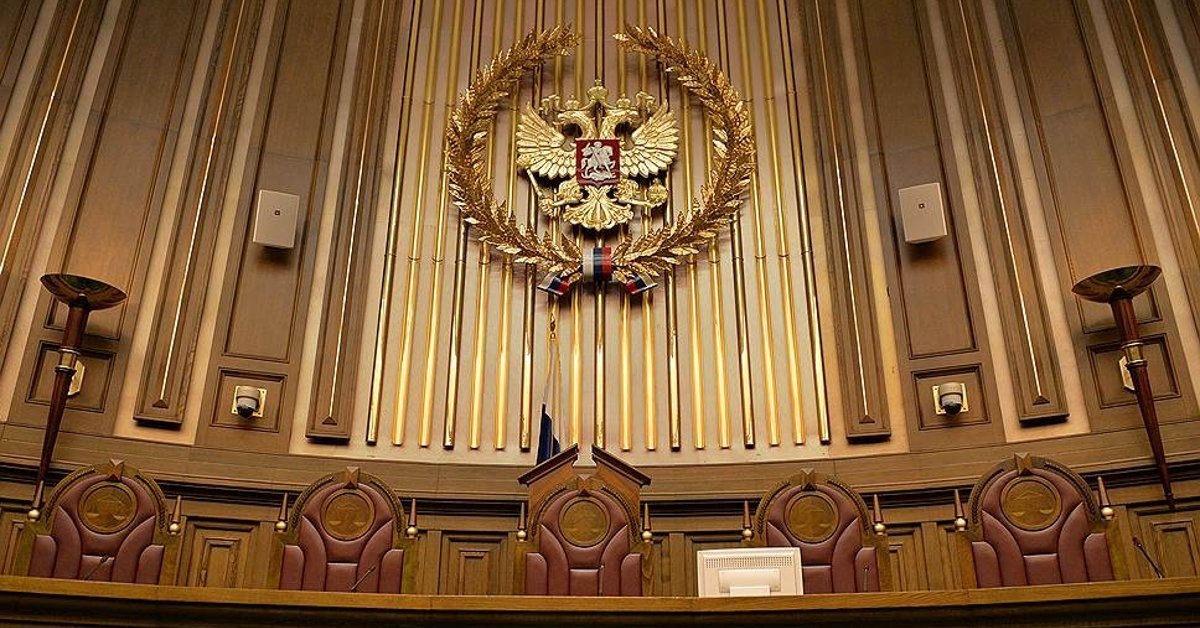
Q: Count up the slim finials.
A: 10